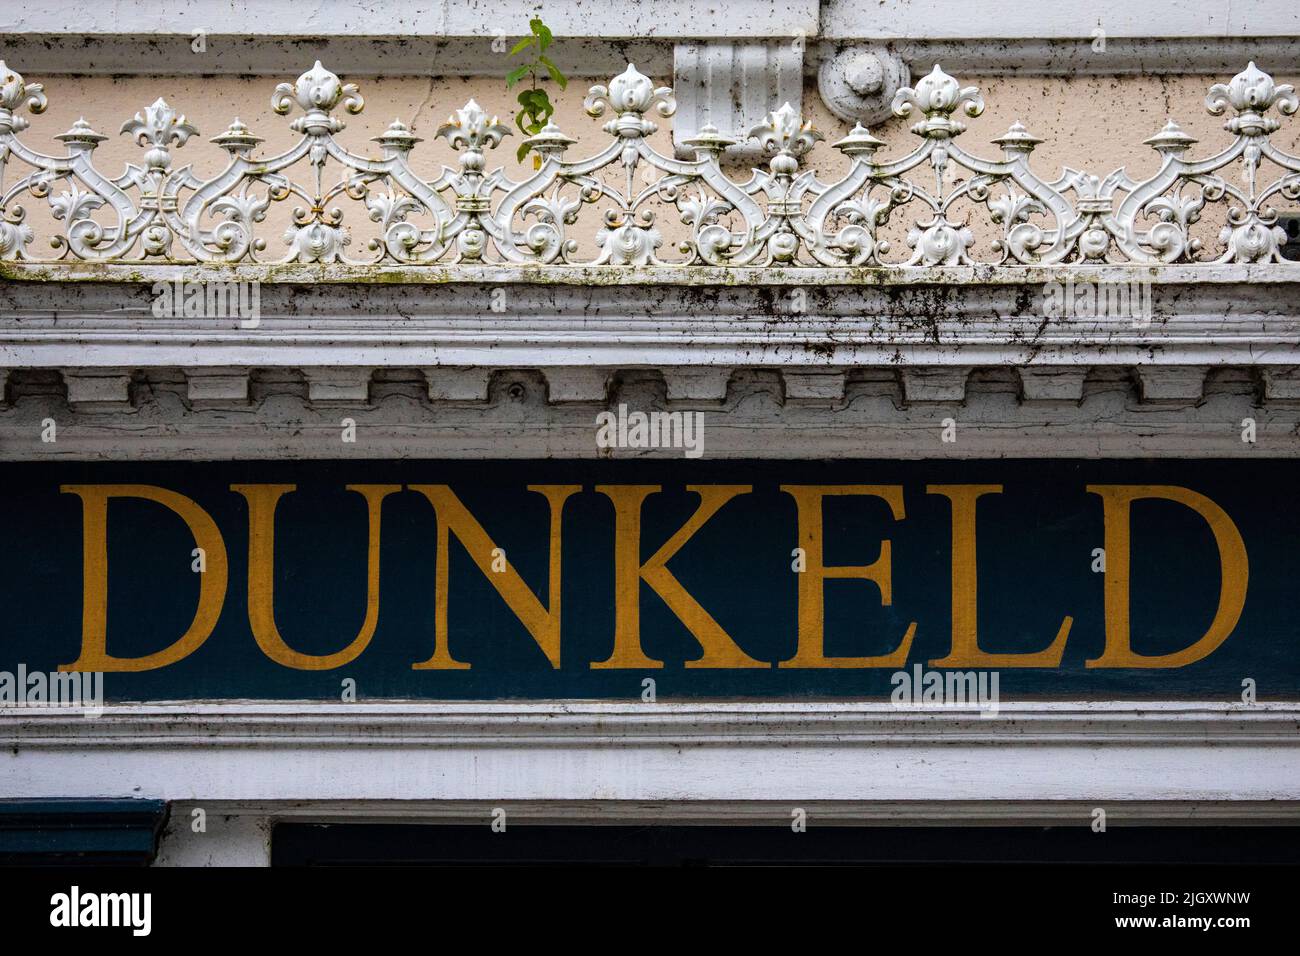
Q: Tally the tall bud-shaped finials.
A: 5